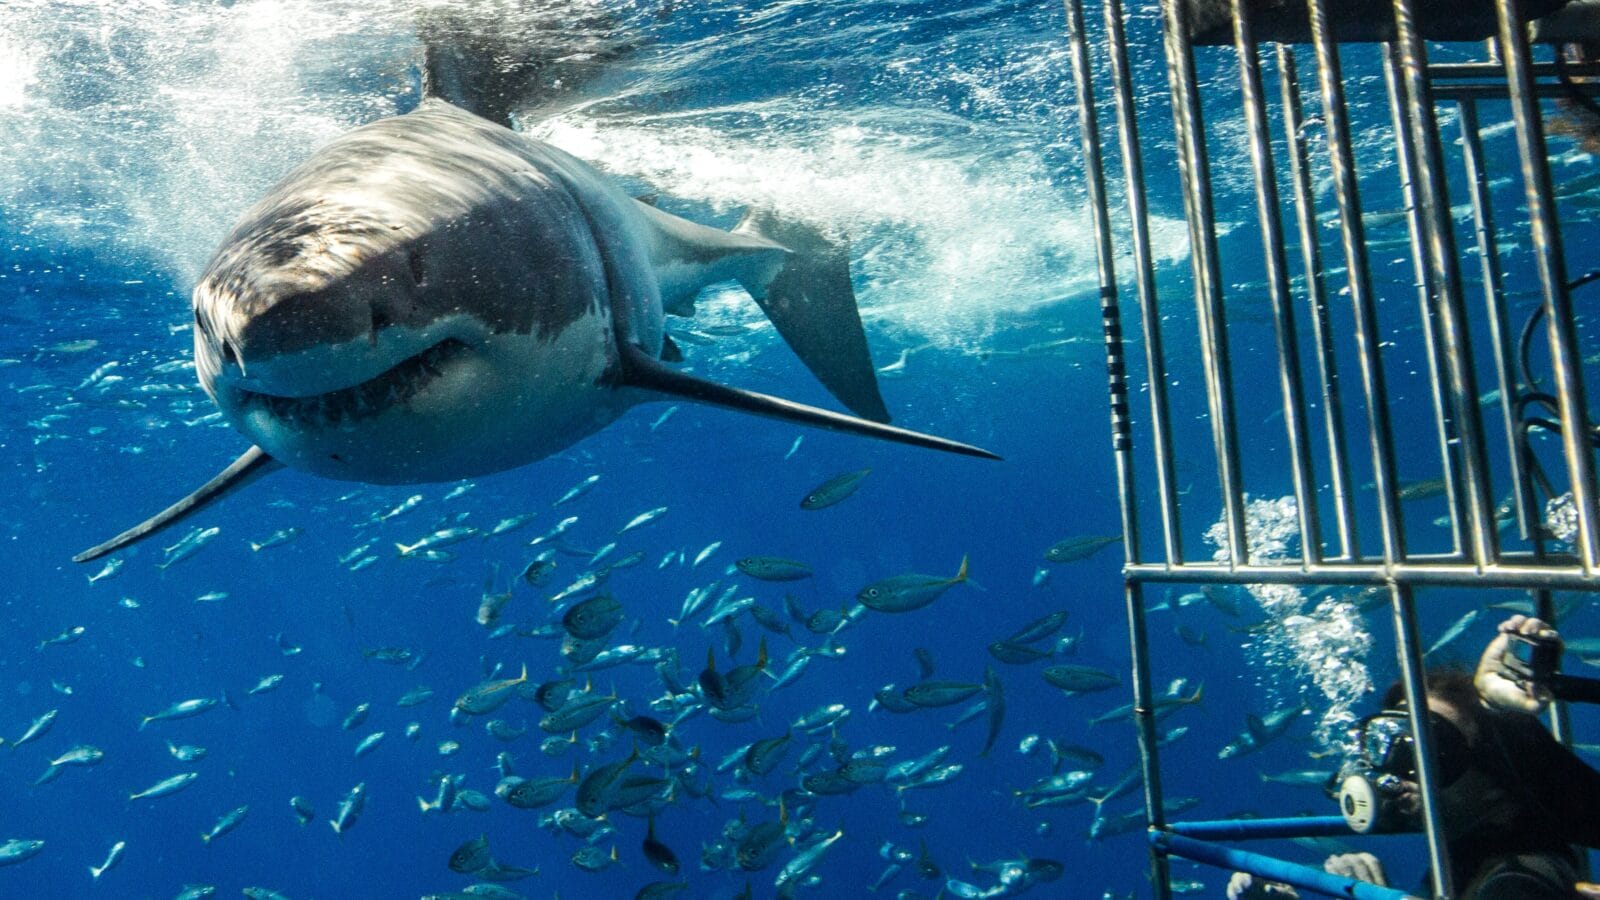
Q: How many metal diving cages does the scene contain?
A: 1